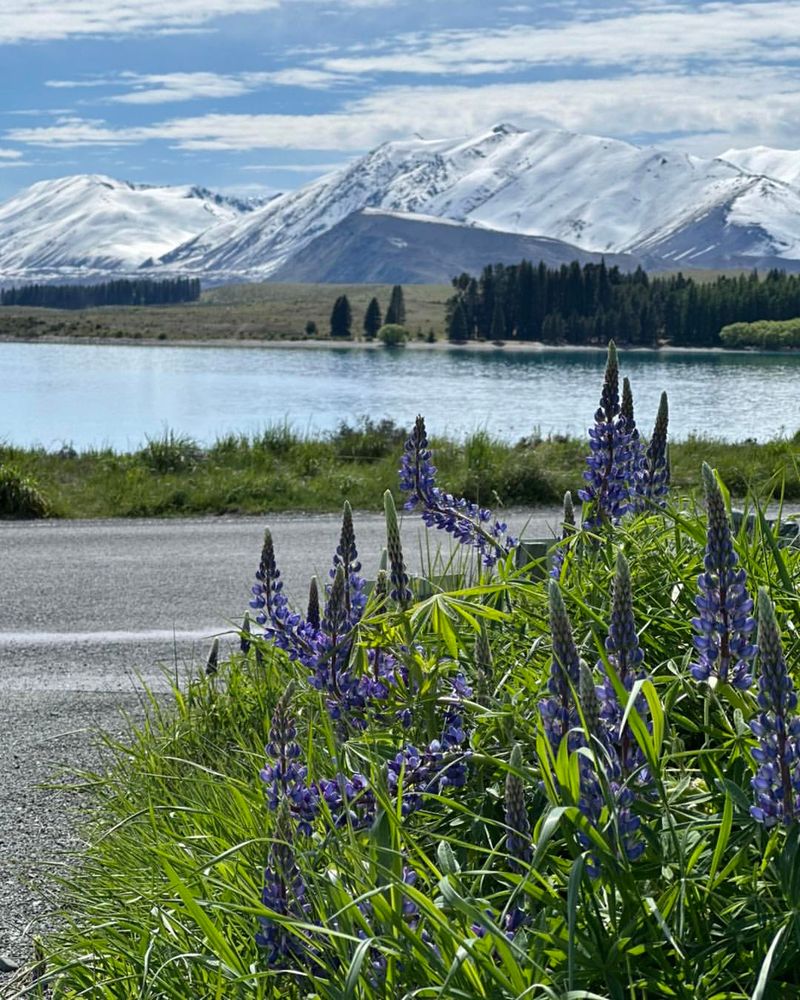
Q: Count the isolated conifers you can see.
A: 3